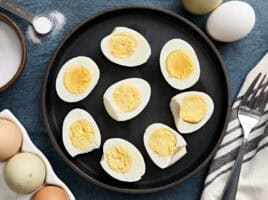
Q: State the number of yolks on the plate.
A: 8